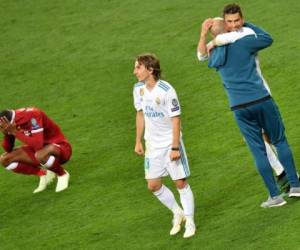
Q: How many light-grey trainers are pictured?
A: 2